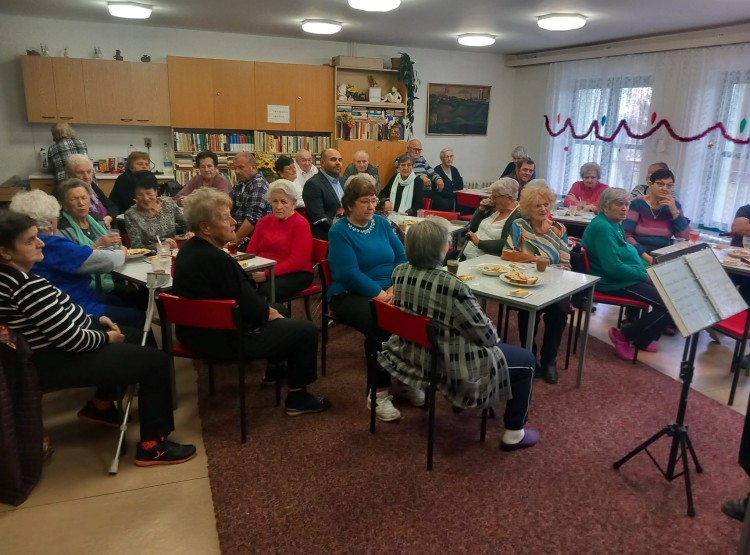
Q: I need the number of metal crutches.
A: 1